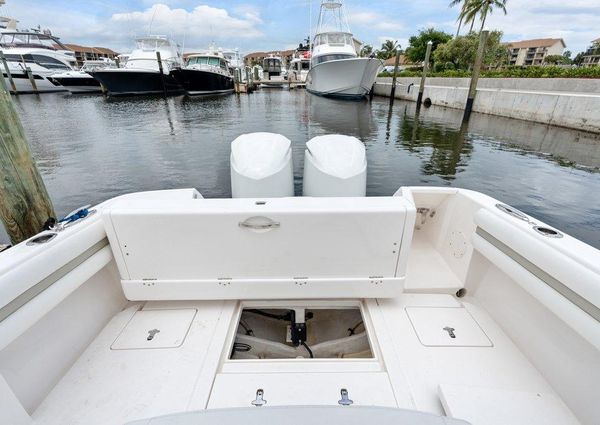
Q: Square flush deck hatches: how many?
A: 2